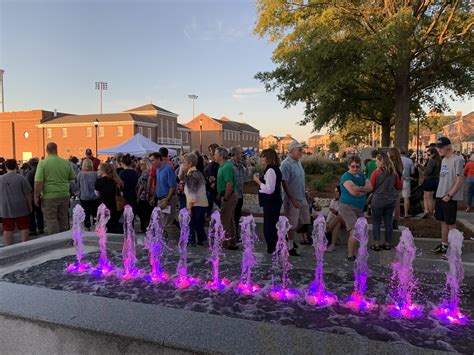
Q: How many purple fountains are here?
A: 12